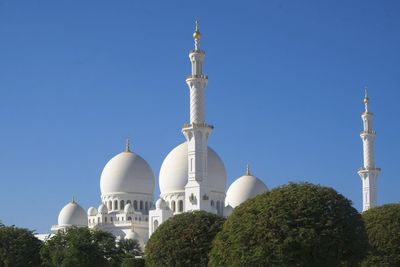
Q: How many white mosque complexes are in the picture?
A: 1